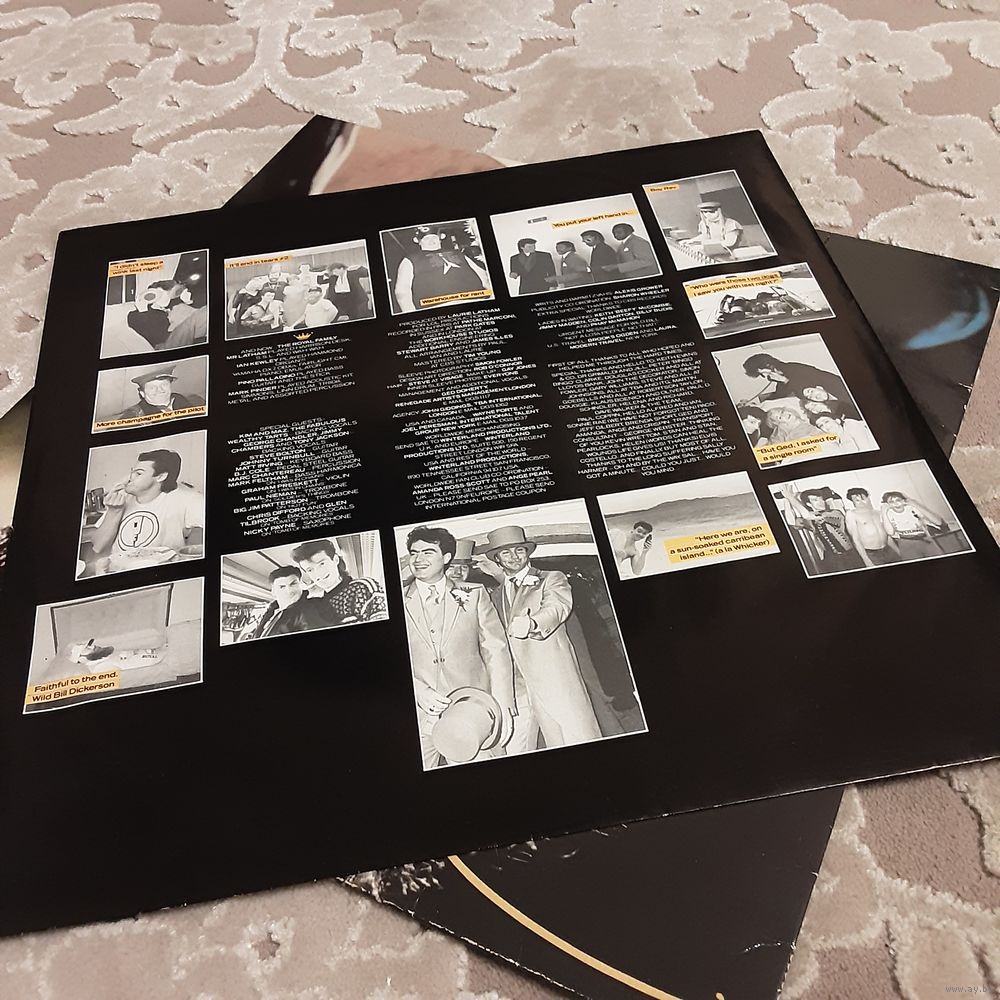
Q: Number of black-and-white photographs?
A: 14